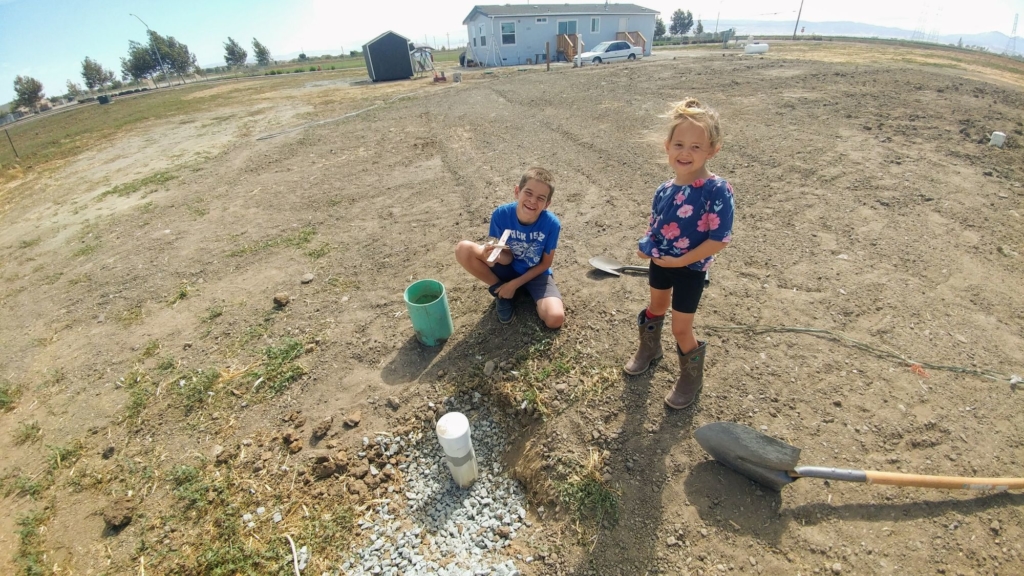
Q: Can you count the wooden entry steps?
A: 2